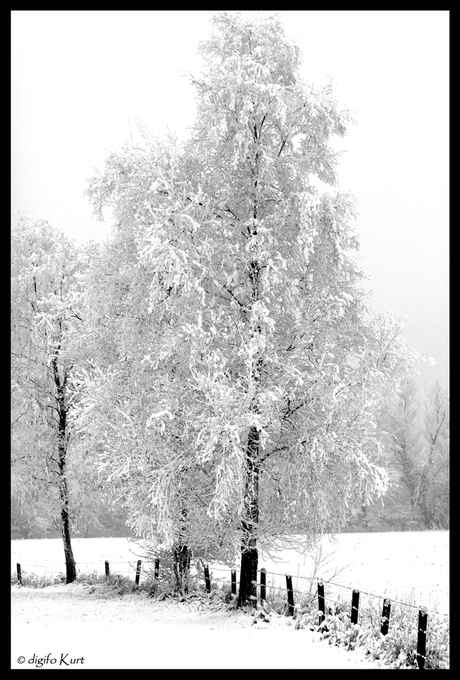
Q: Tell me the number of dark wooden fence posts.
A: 12